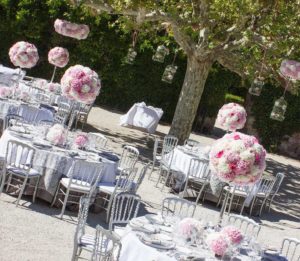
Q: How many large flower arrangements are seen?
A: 7